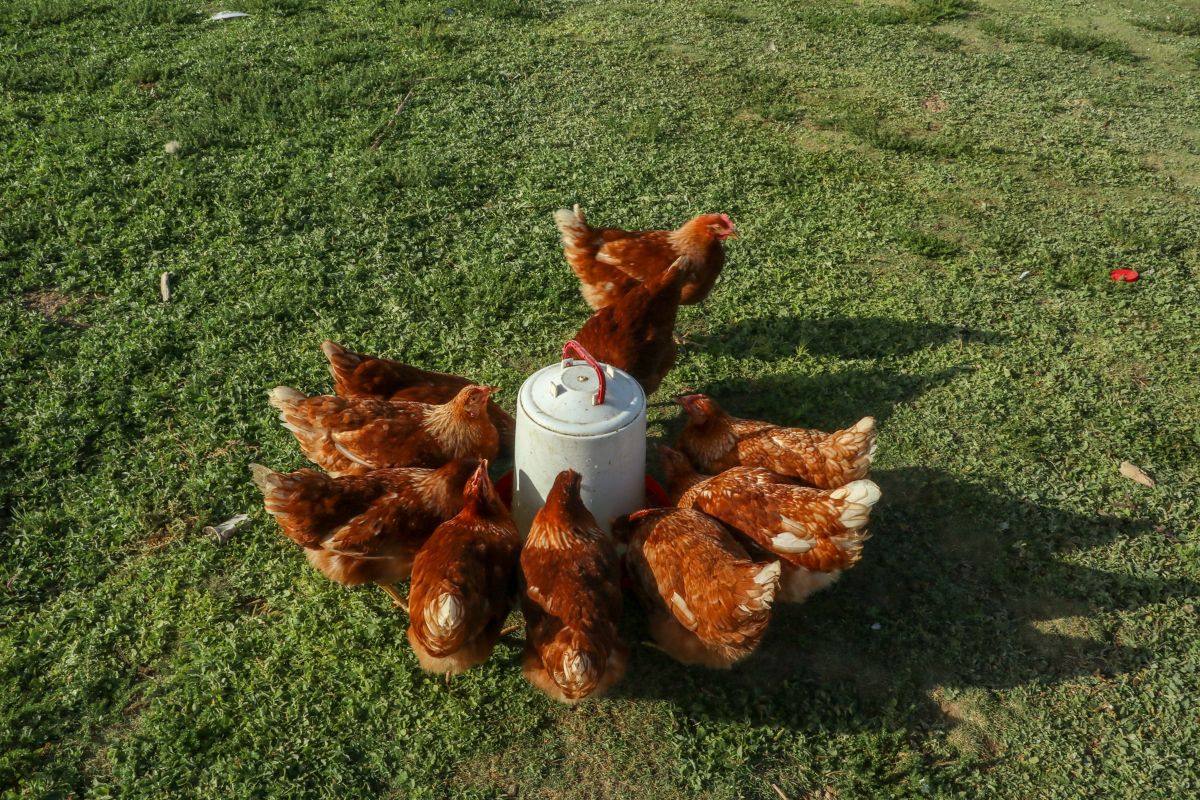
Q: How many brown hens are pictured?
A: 10